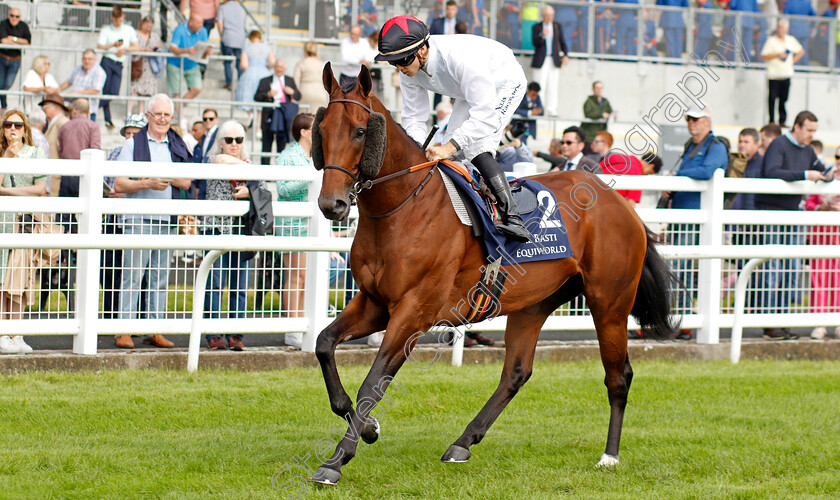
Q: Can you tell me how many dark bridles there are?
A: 1